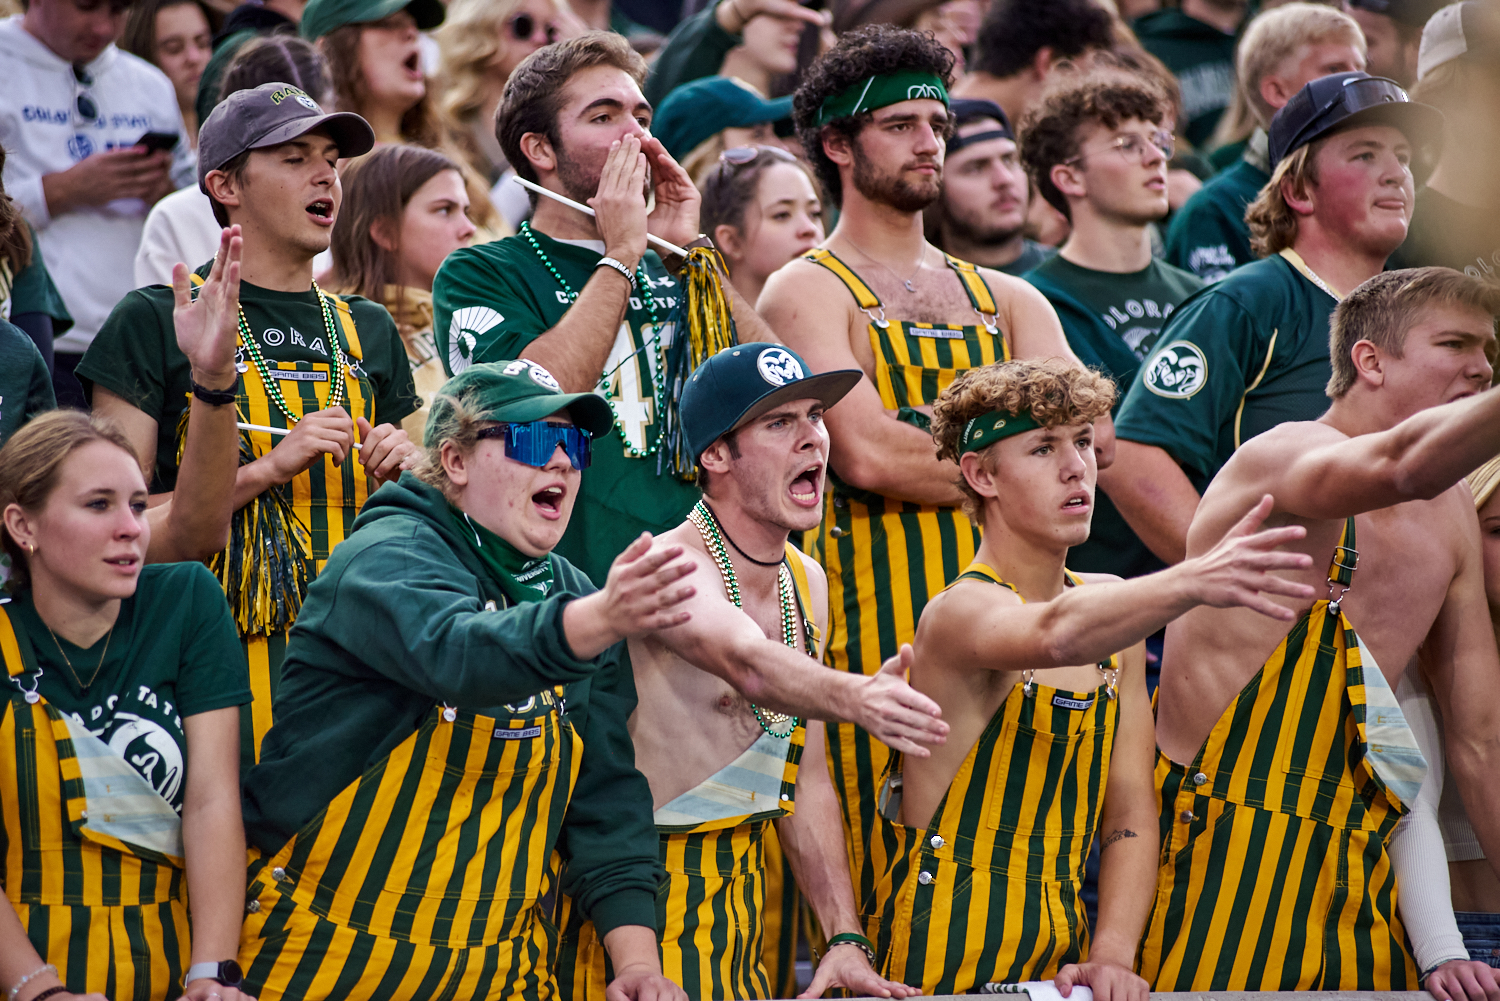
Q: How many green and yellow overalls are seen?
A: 7